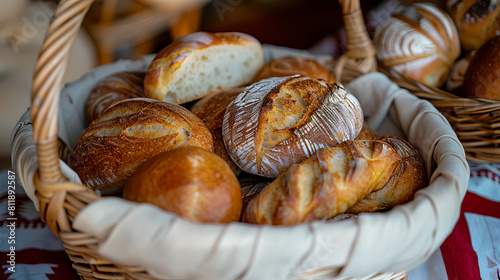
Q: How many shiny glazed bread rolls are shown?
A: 1